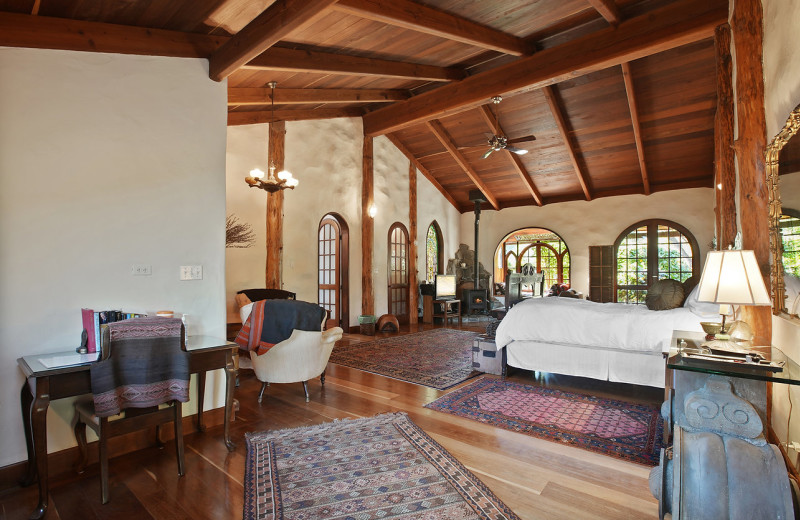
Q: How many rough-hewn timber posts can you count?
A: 5